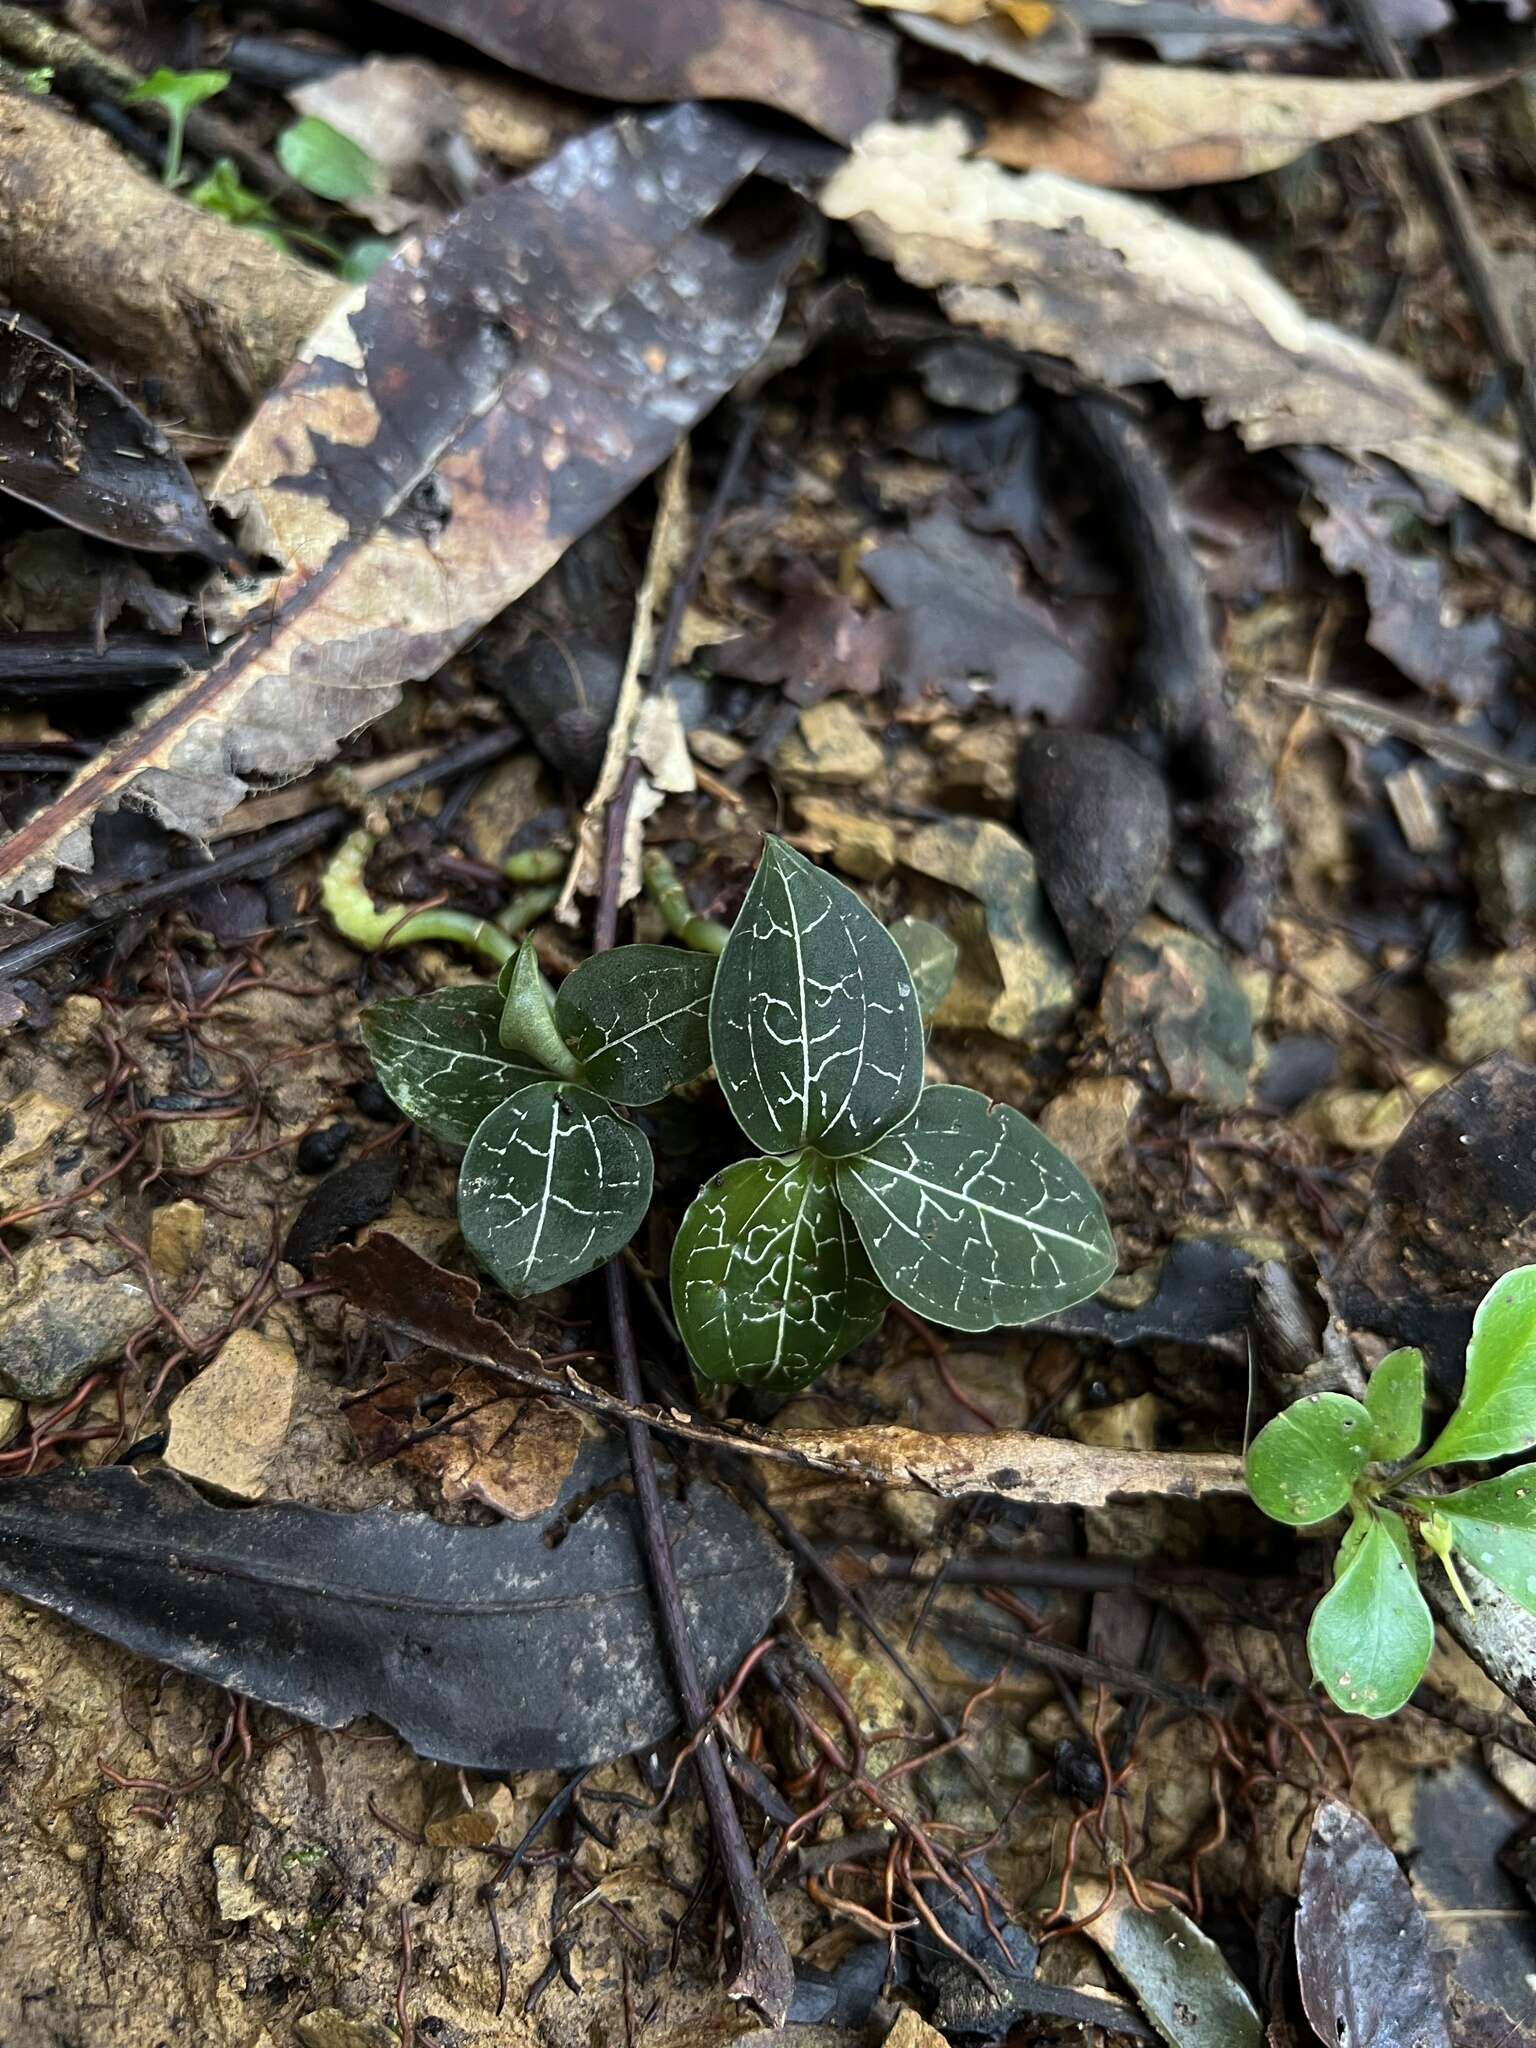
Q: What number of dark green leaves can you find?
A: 6